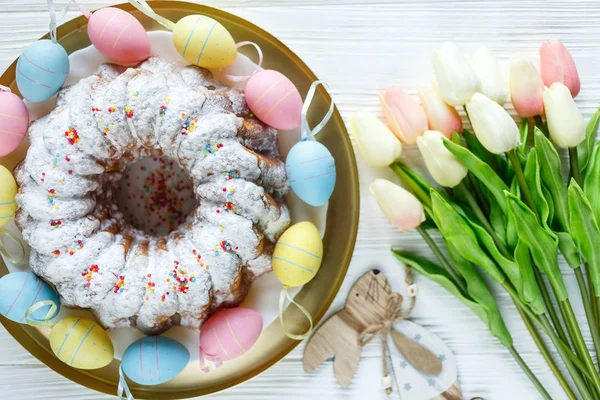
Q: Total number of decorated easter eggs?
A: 12